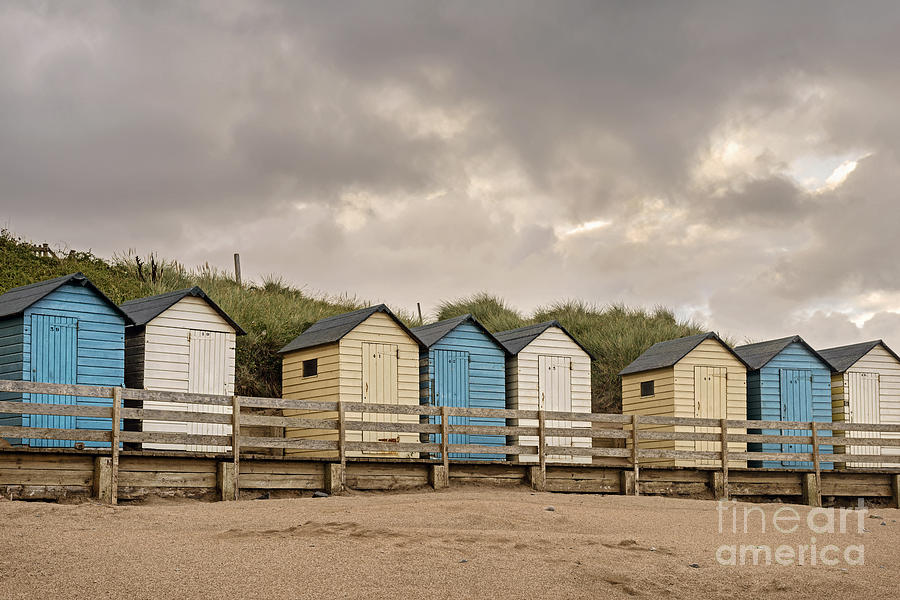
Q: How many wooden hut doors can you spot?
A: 8